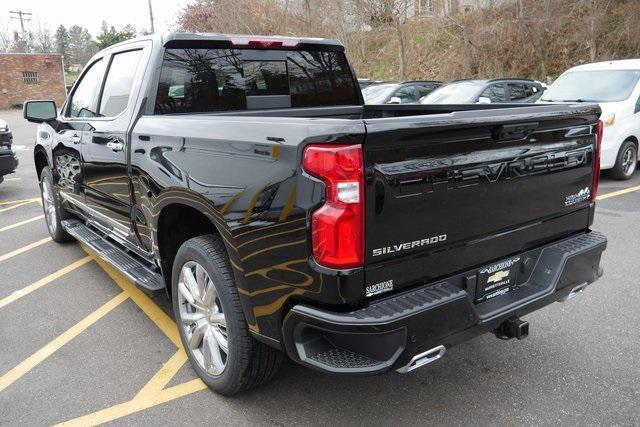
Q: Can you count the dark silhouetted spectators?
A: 0